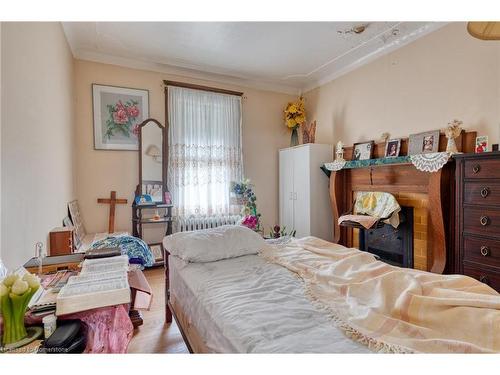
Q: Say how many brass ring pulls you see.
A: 5